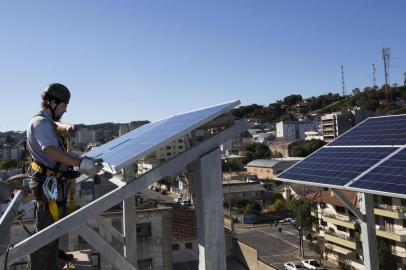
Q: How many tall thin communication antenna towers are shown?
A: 3